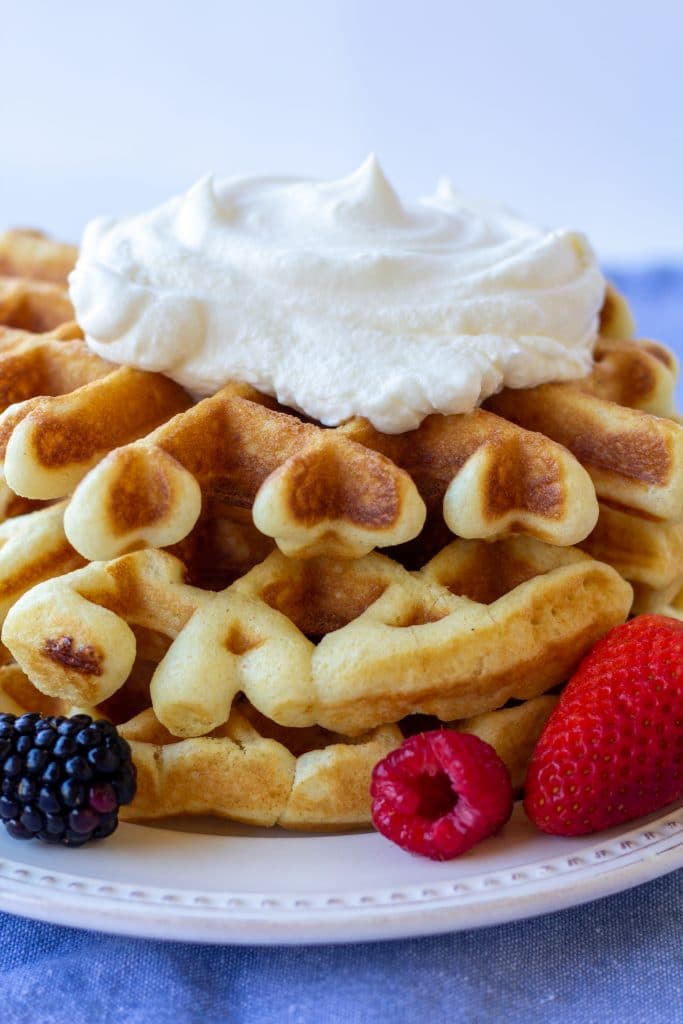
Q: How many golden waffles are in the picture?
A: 3